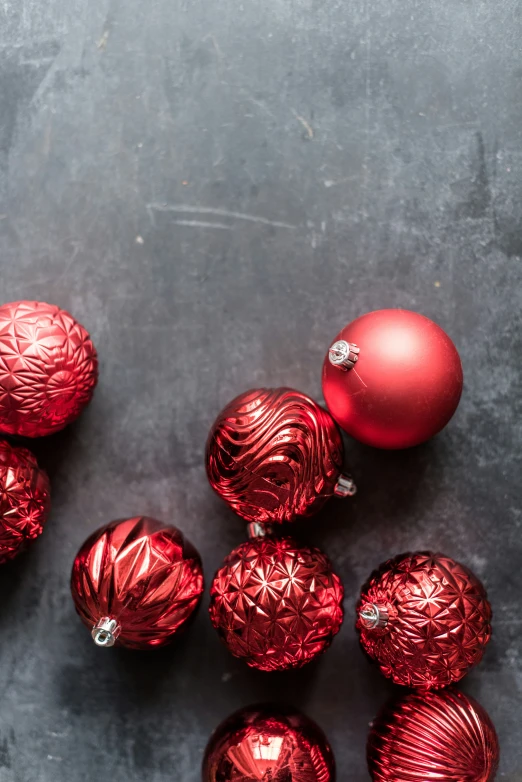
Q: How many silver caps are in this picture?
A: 5